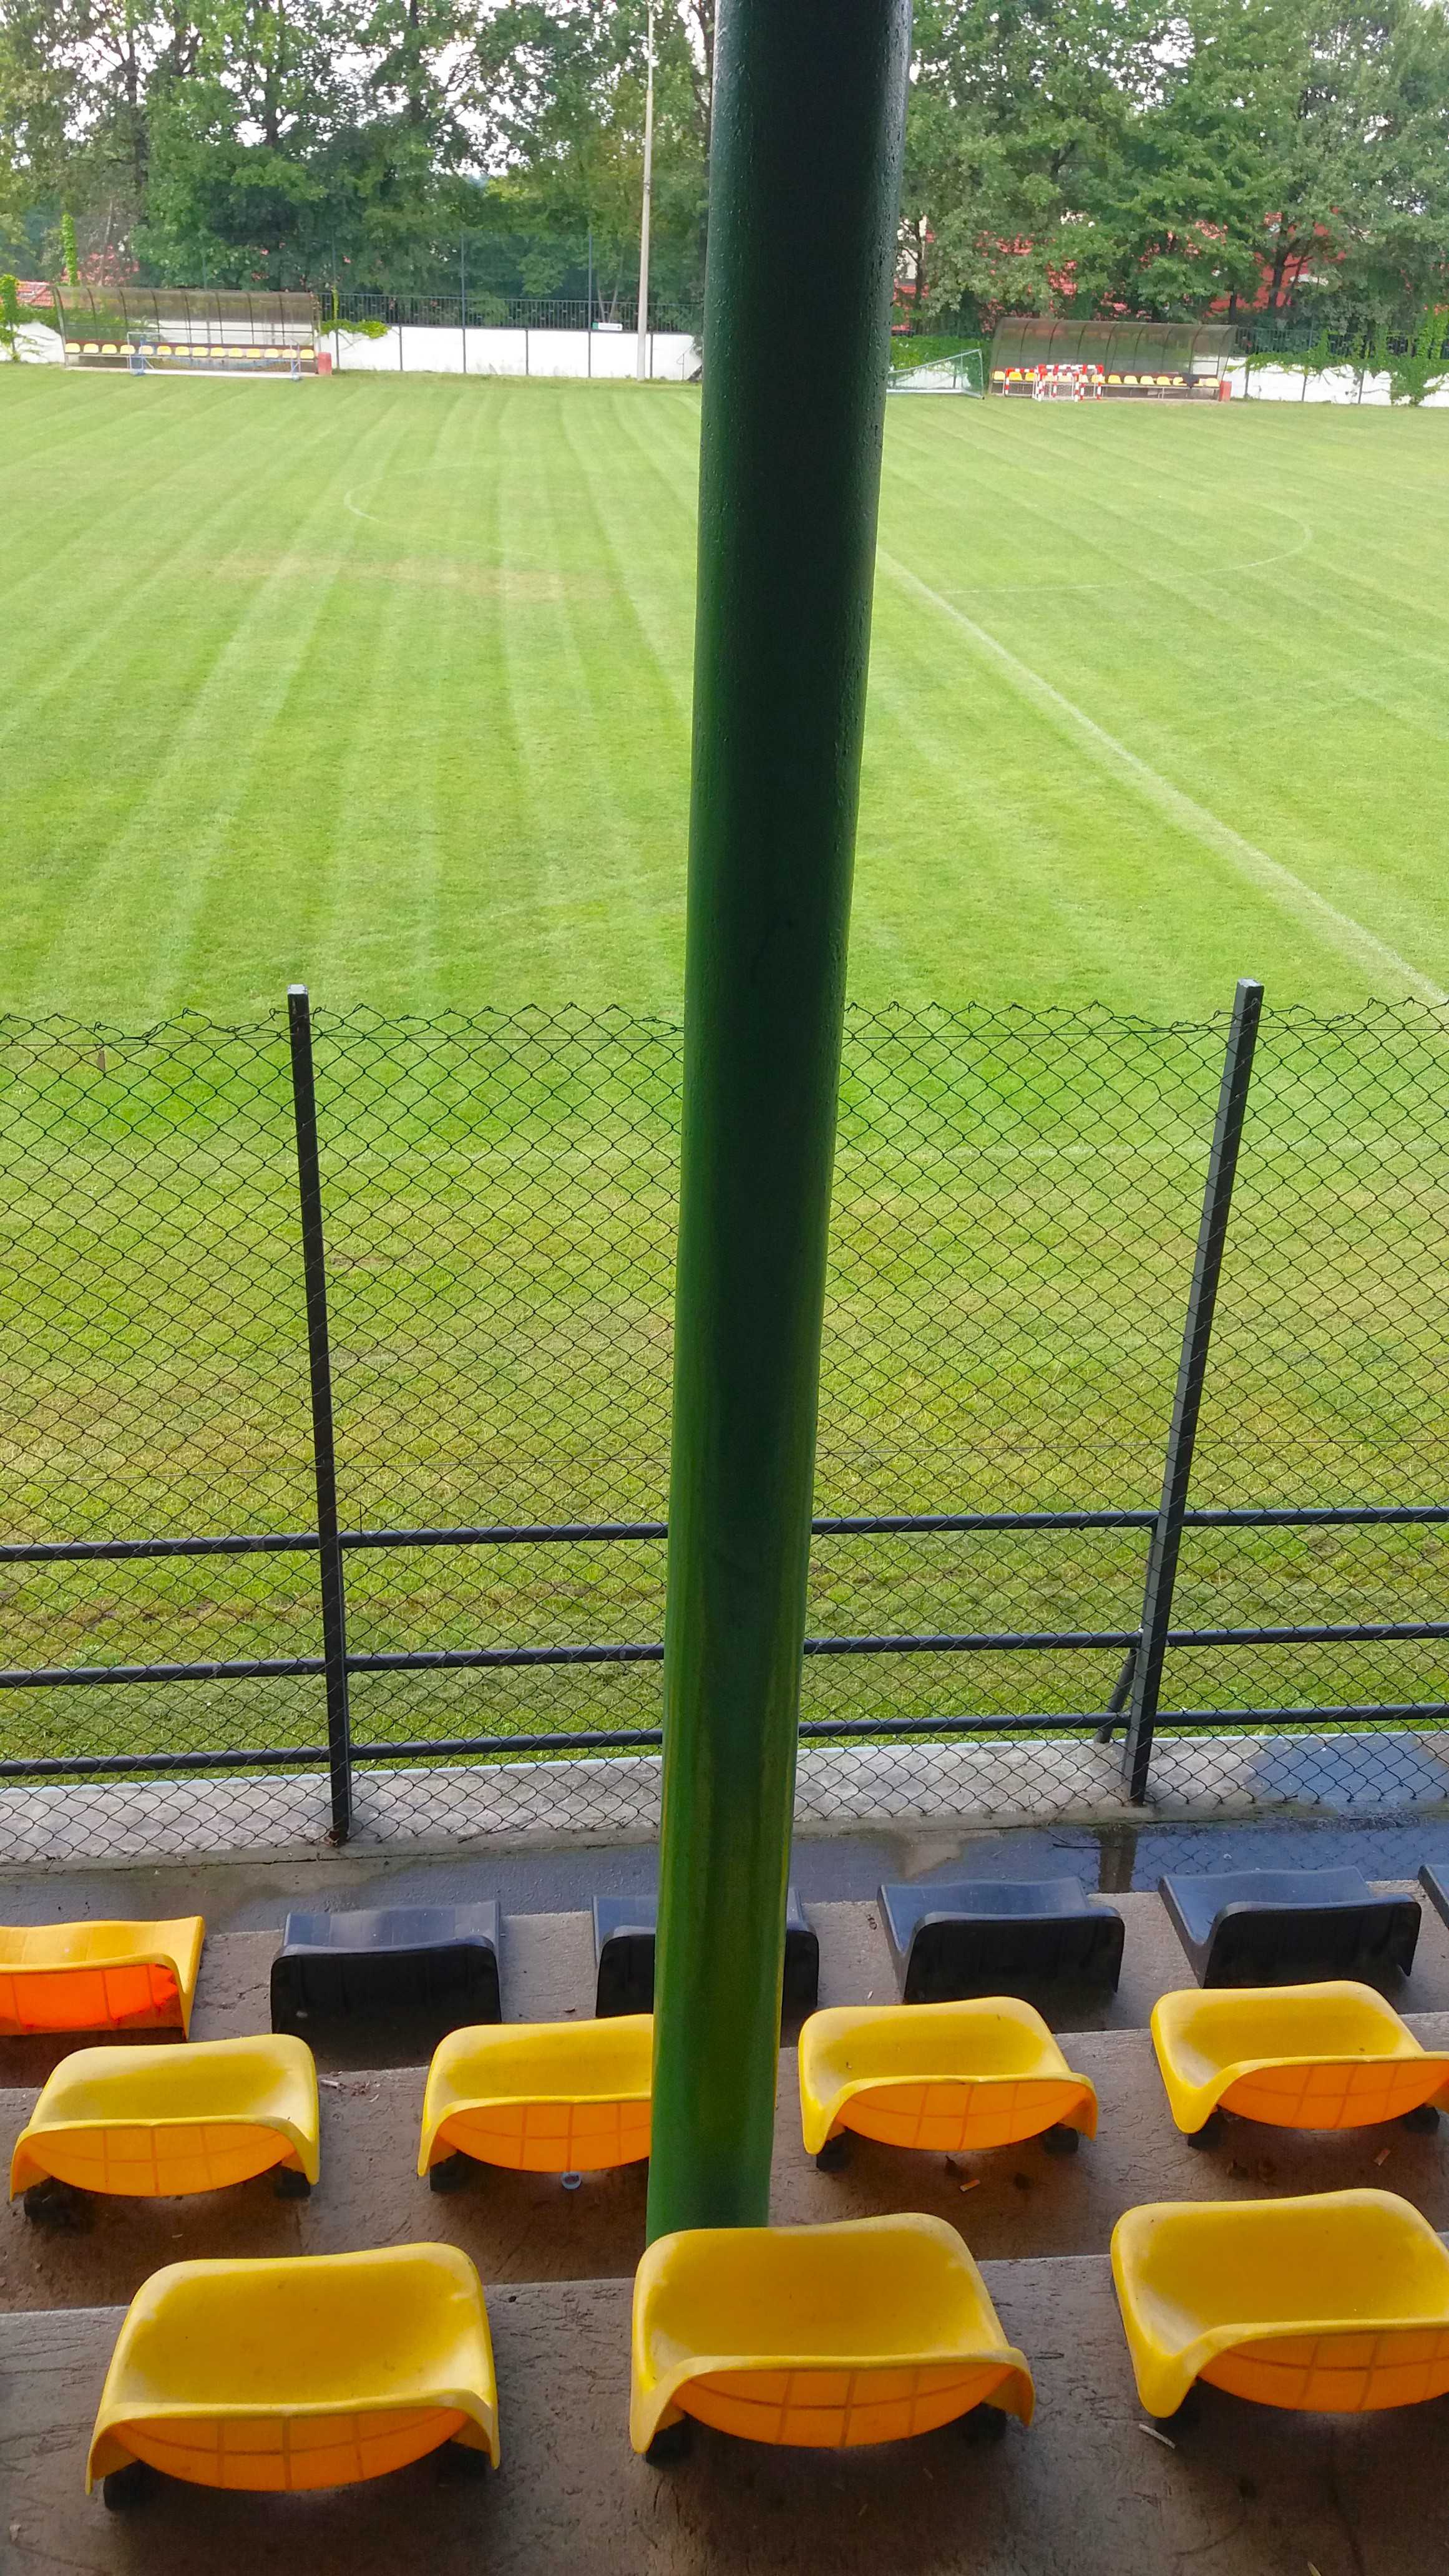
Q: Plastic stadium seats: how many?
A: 13